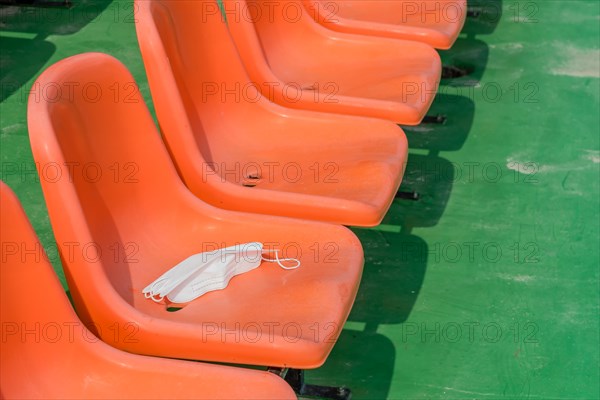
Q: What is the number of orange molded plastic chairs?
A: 5